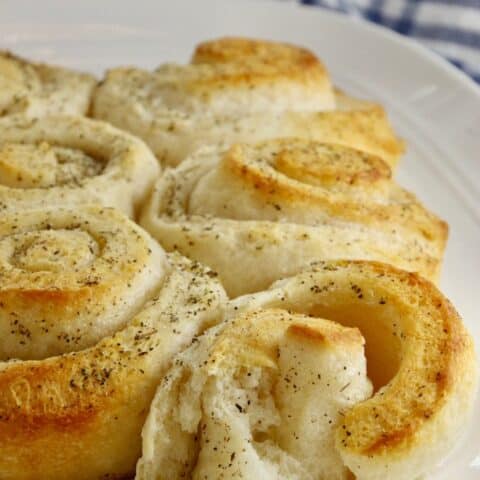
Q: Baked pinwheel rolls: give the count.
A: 6